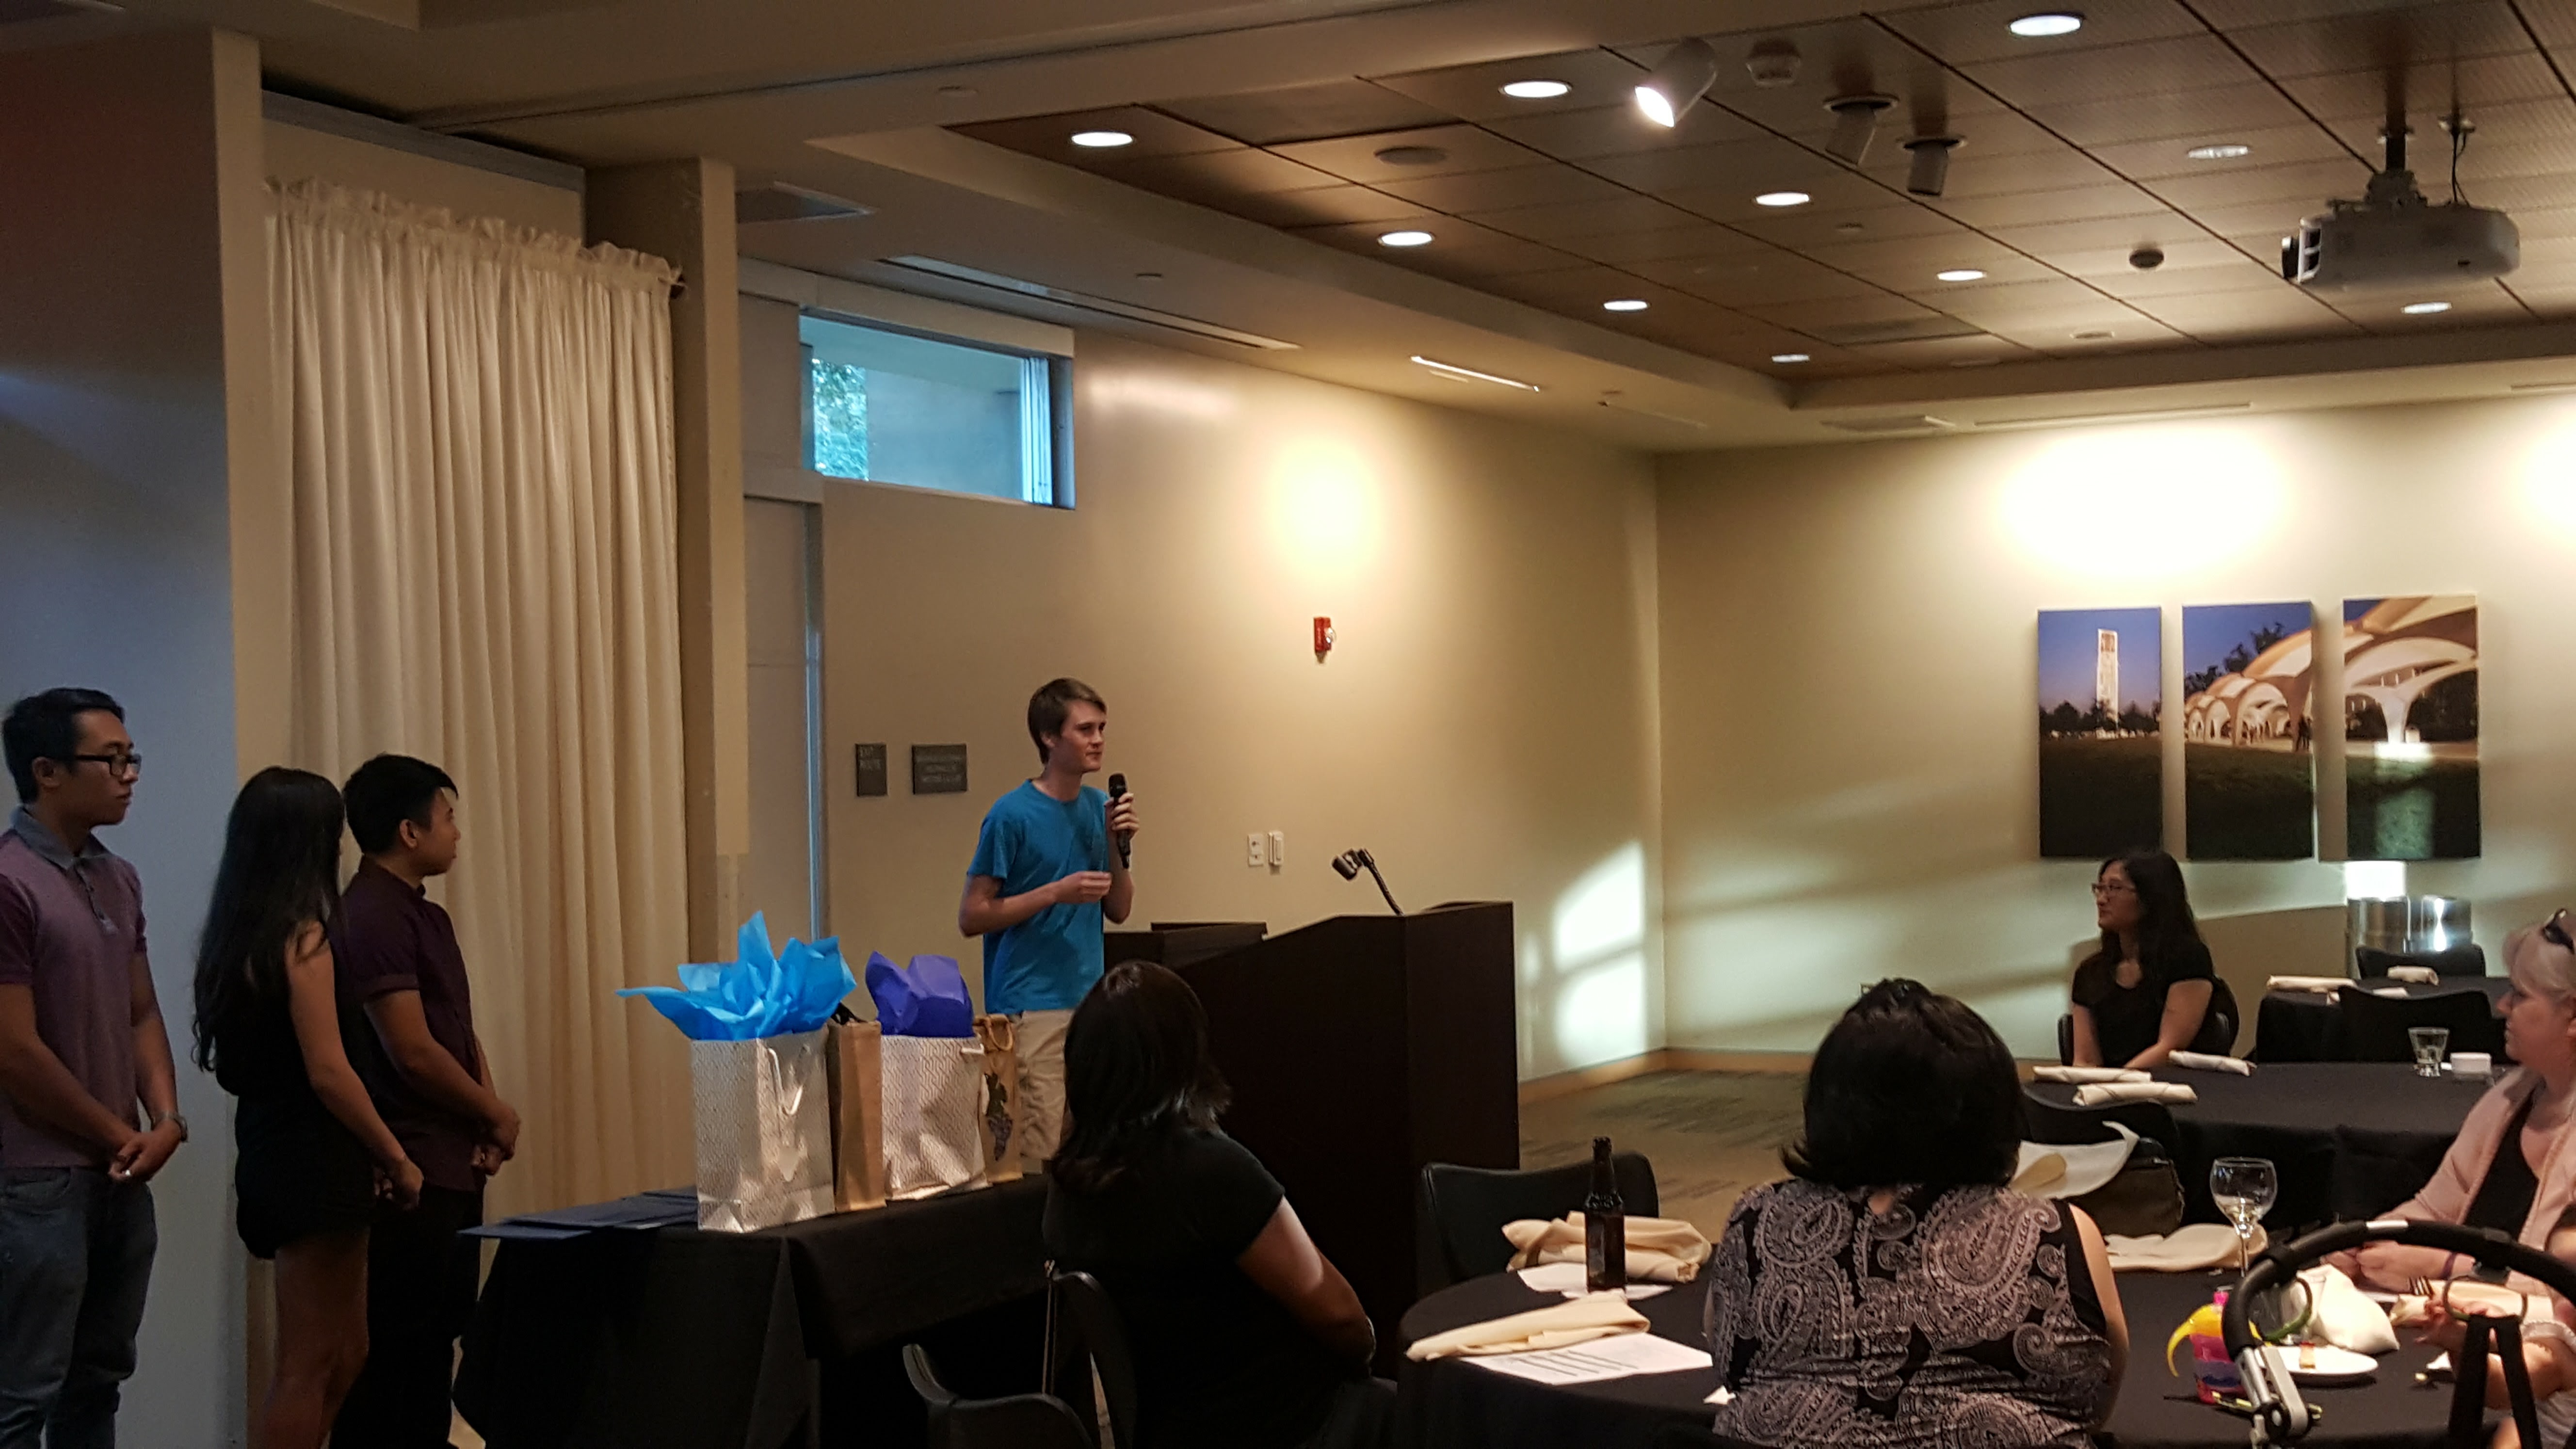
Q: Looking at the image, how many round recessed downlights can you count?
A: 10